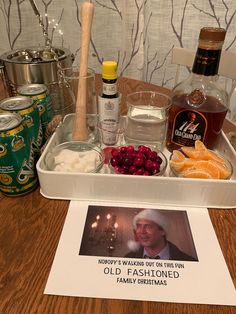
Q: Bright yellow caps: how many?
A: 1